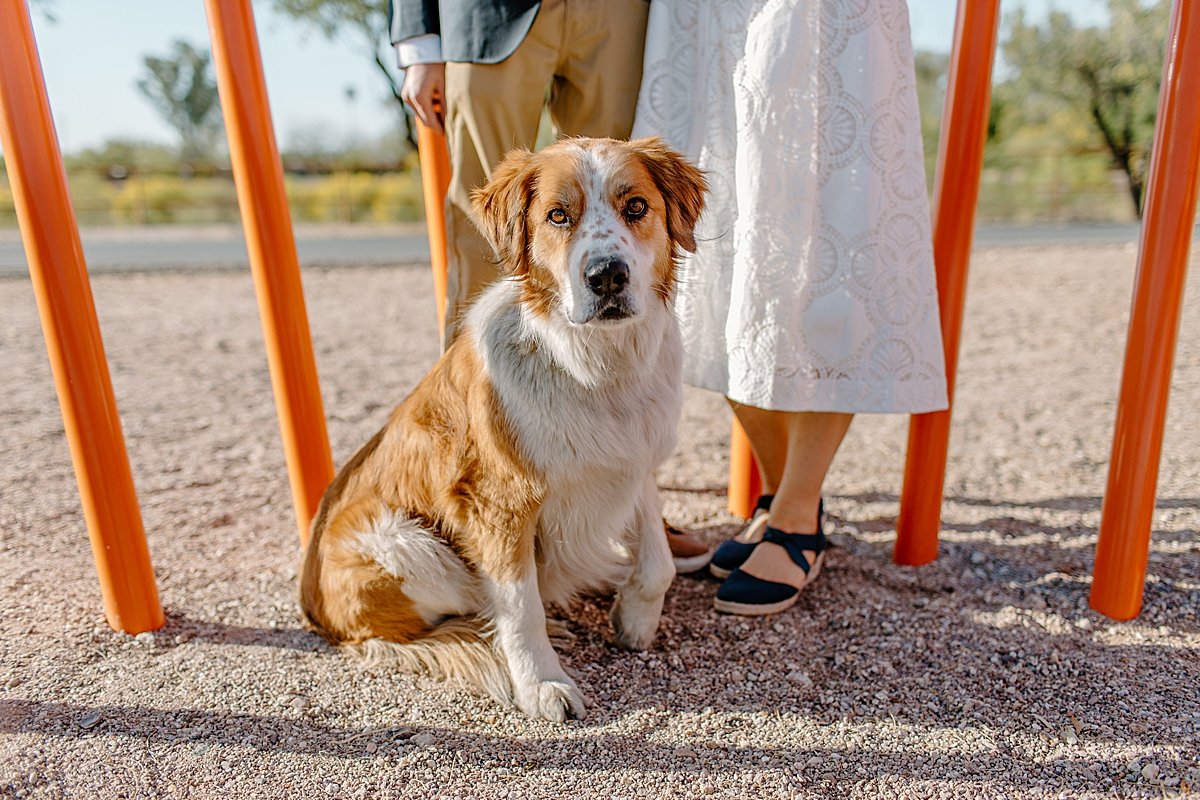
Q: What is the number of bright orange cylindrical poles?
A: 6